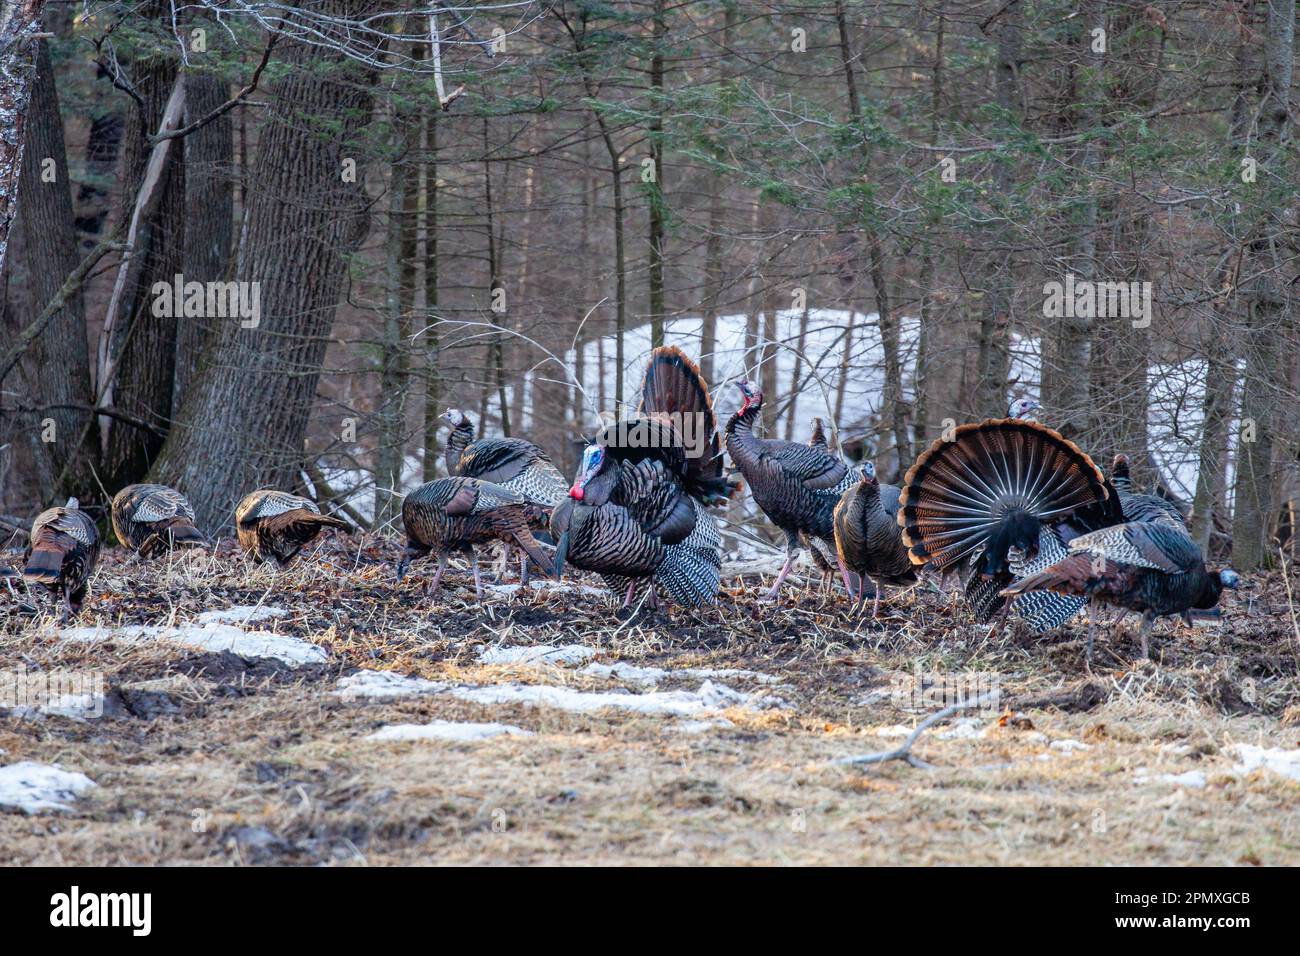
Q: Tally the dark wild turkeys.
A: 13